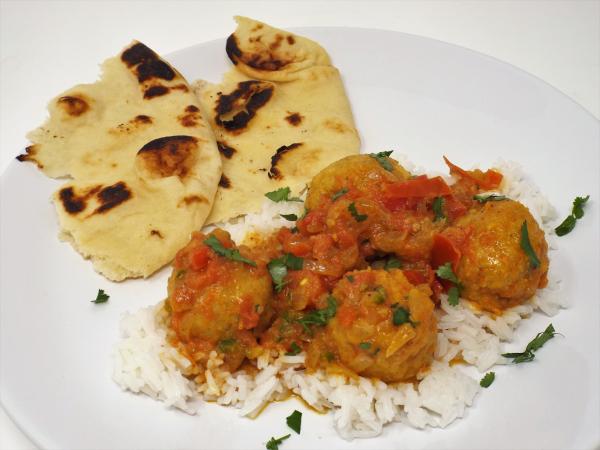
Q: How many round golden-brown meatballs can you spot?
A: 4